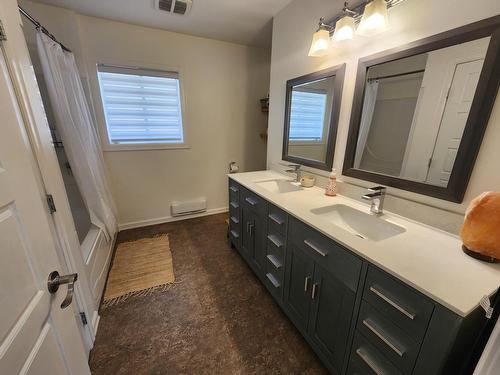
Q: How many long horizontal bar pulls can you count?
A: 13